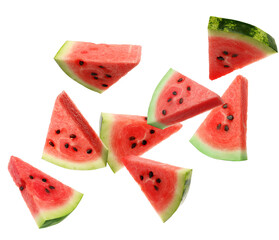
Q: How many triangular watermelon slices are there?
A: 8